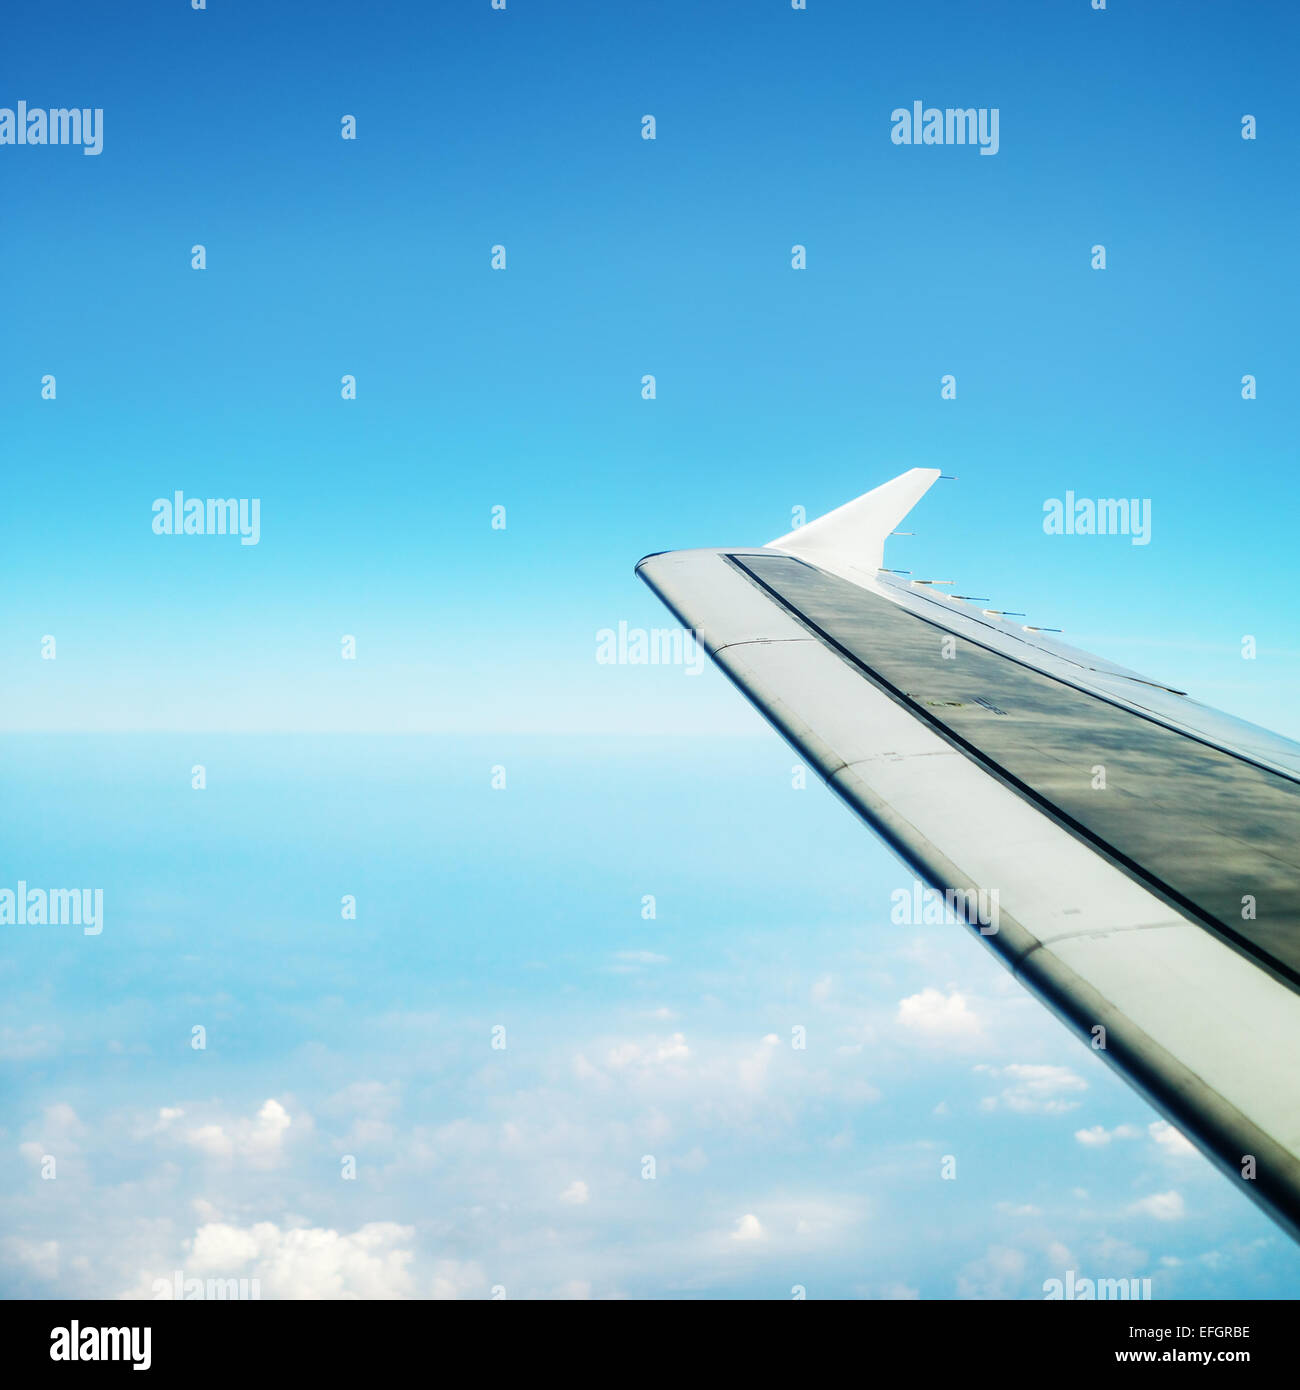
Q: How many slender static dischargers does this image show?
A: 7